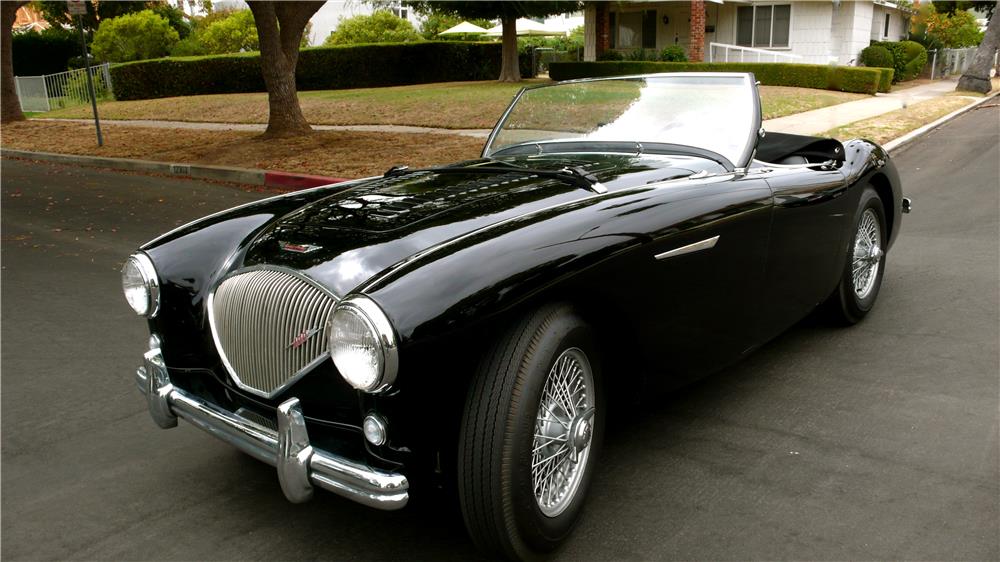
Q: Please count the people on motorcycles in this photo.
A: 0